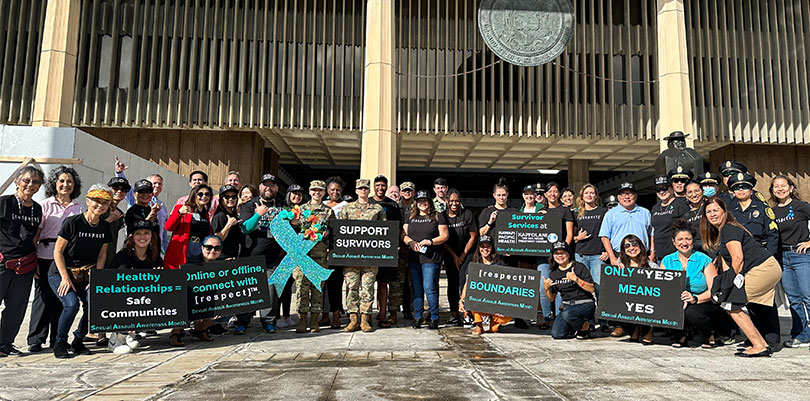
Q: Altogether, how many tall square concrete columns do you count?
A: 3